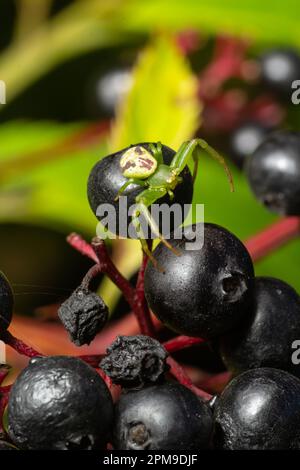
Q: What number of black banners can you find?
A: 1